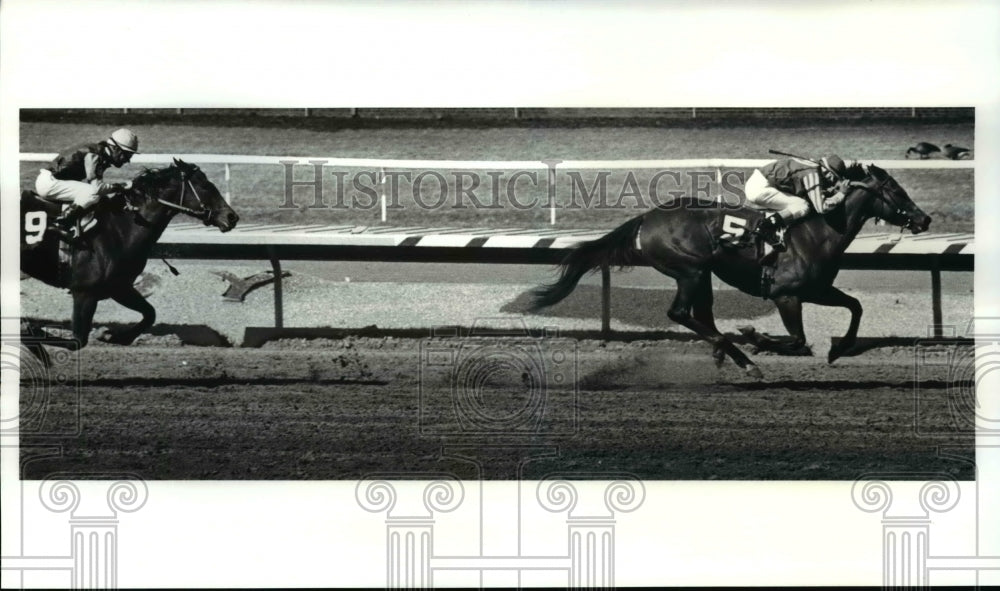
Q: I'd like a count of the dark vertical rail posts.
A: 3